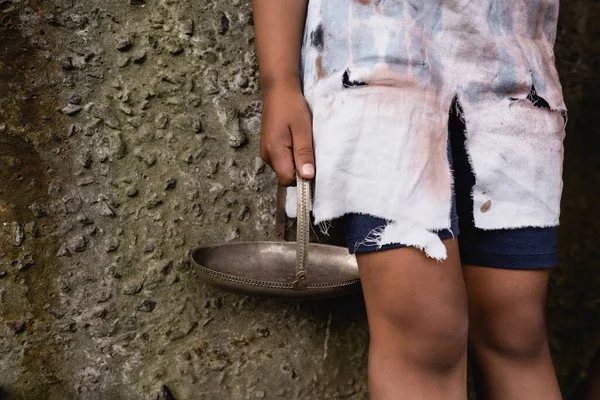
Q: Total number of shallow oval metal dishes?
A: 1